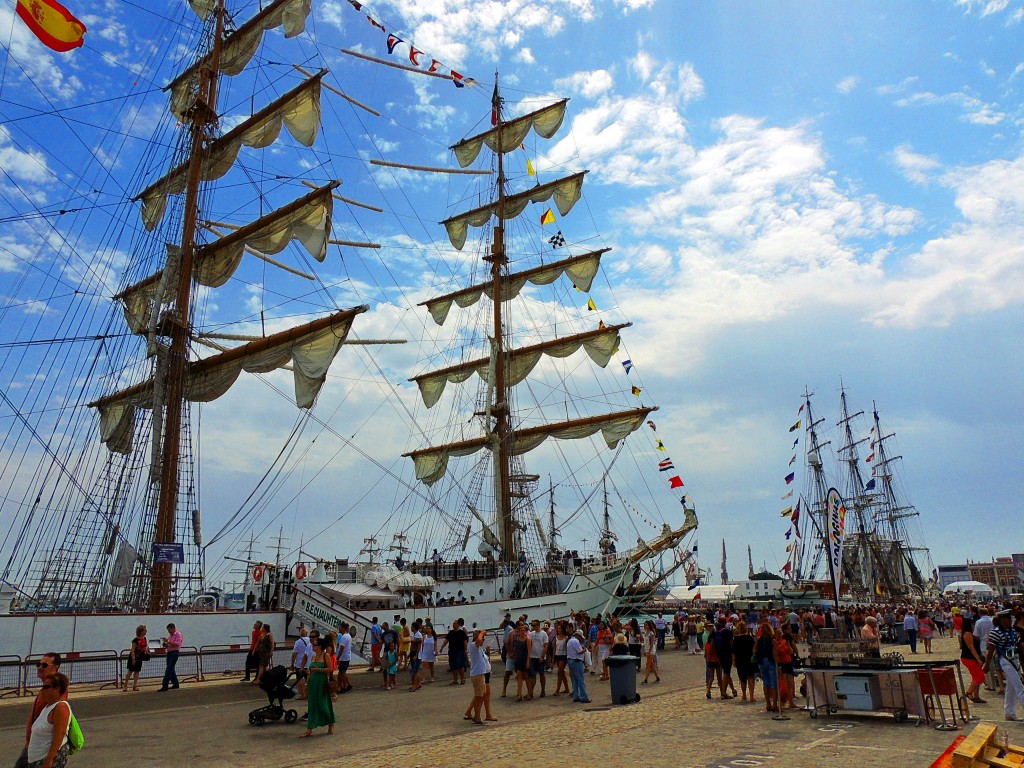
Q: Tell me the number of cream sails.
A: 10